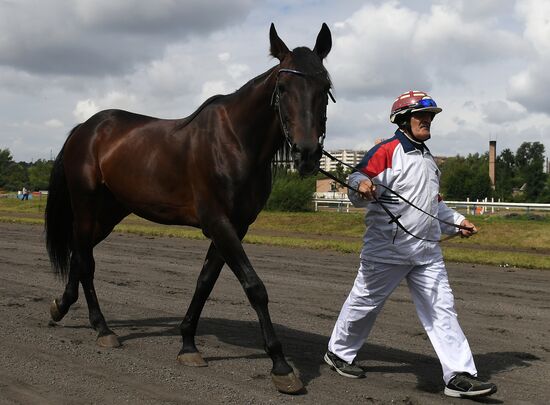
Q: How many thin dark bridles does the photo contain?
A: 1